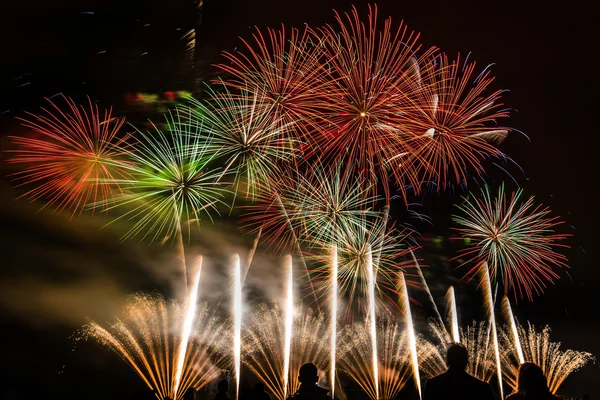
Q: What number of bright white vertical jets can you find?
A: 9